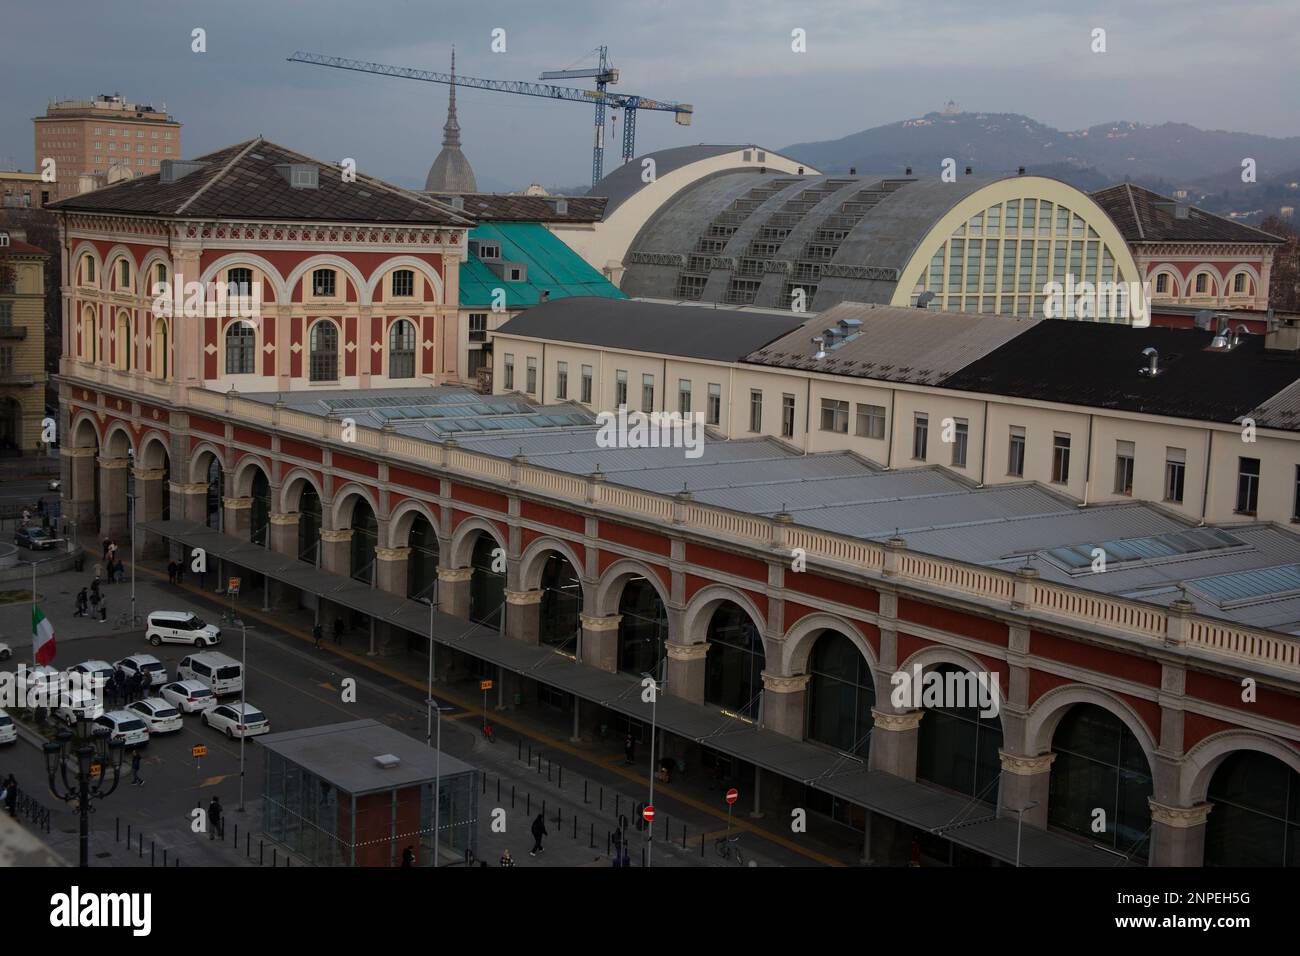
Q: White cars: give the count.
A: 12